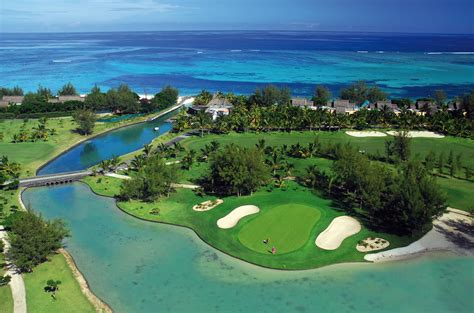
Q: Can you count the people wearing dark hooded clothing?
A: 0